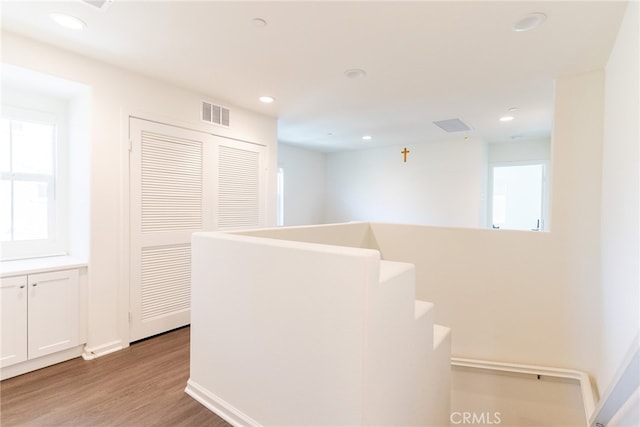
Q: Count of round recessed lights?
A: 6